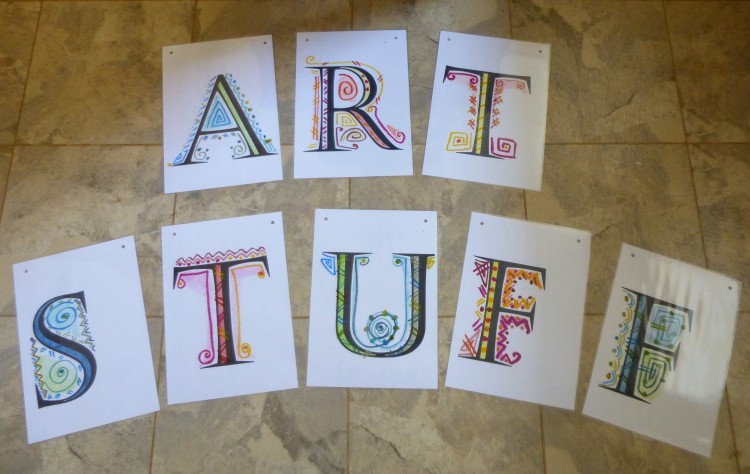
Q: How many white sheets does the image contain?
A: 8